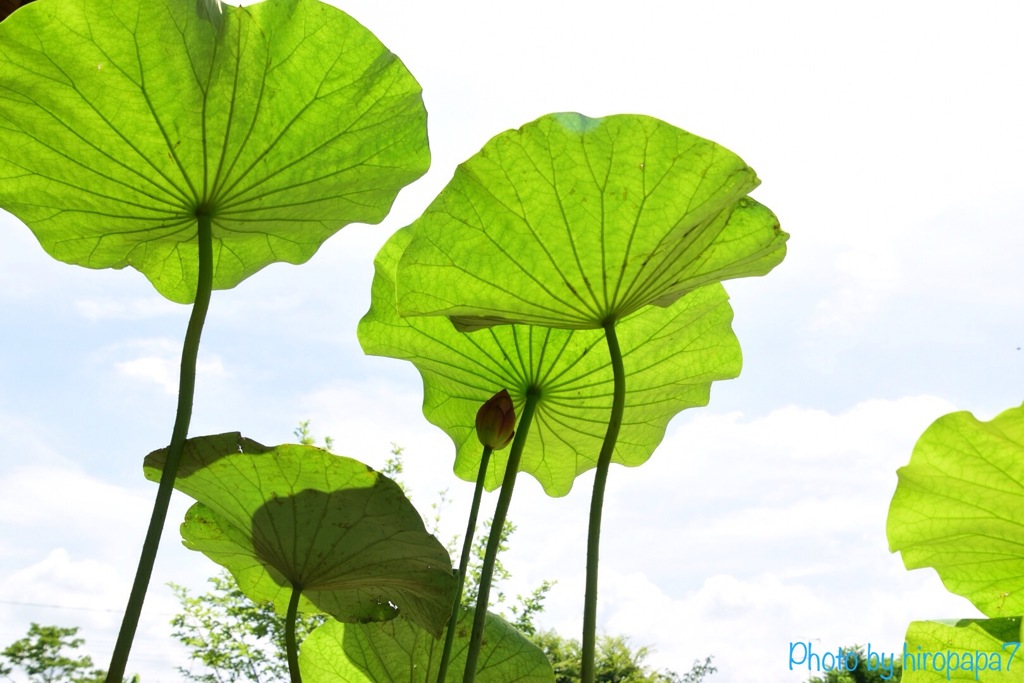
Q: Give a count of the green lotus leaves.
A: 7